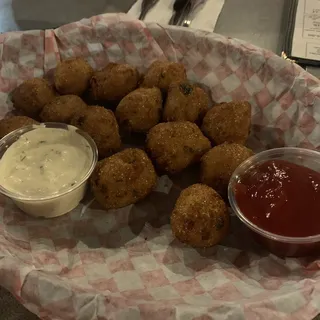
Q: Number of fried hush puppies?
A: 14